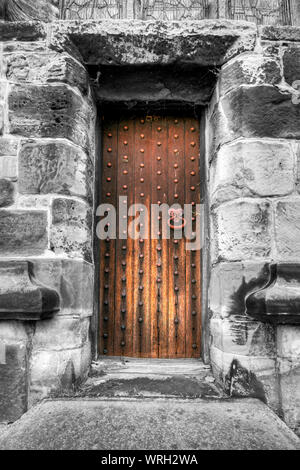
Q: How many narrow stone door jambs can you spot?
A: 2